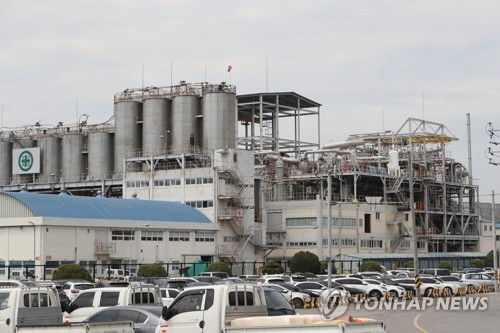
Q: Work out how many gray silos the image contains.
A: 9